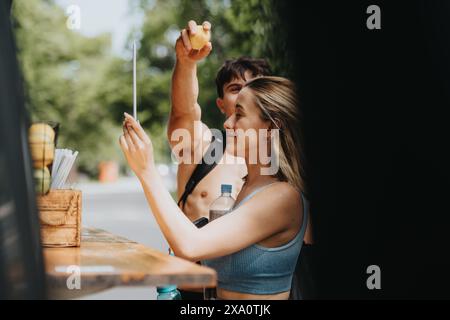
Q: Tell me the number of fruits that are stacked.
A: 3